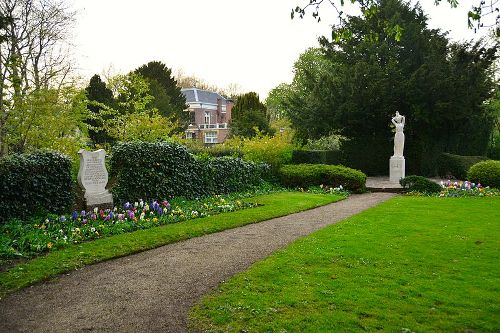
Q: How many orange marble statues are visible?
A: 0